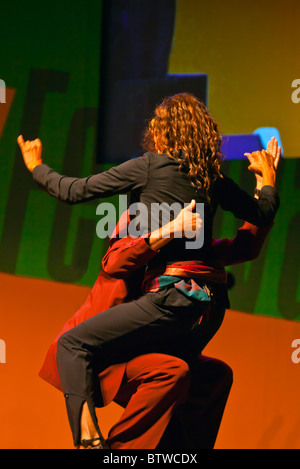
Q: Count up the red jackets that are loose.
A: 1